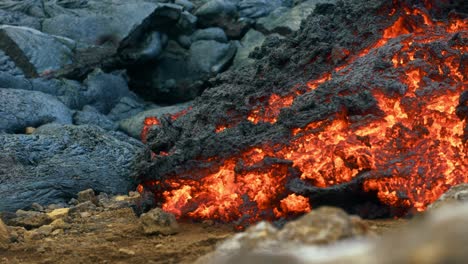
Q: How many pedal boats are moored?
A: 0